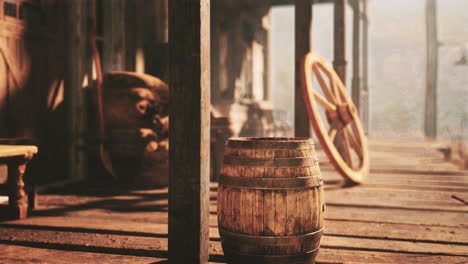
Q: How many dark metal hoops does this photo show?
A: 5